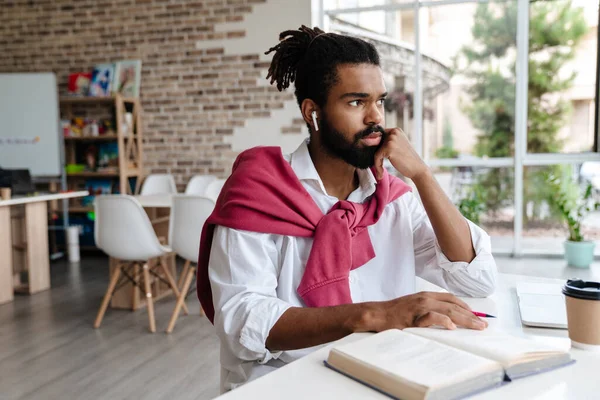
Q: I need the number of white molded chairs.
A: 5